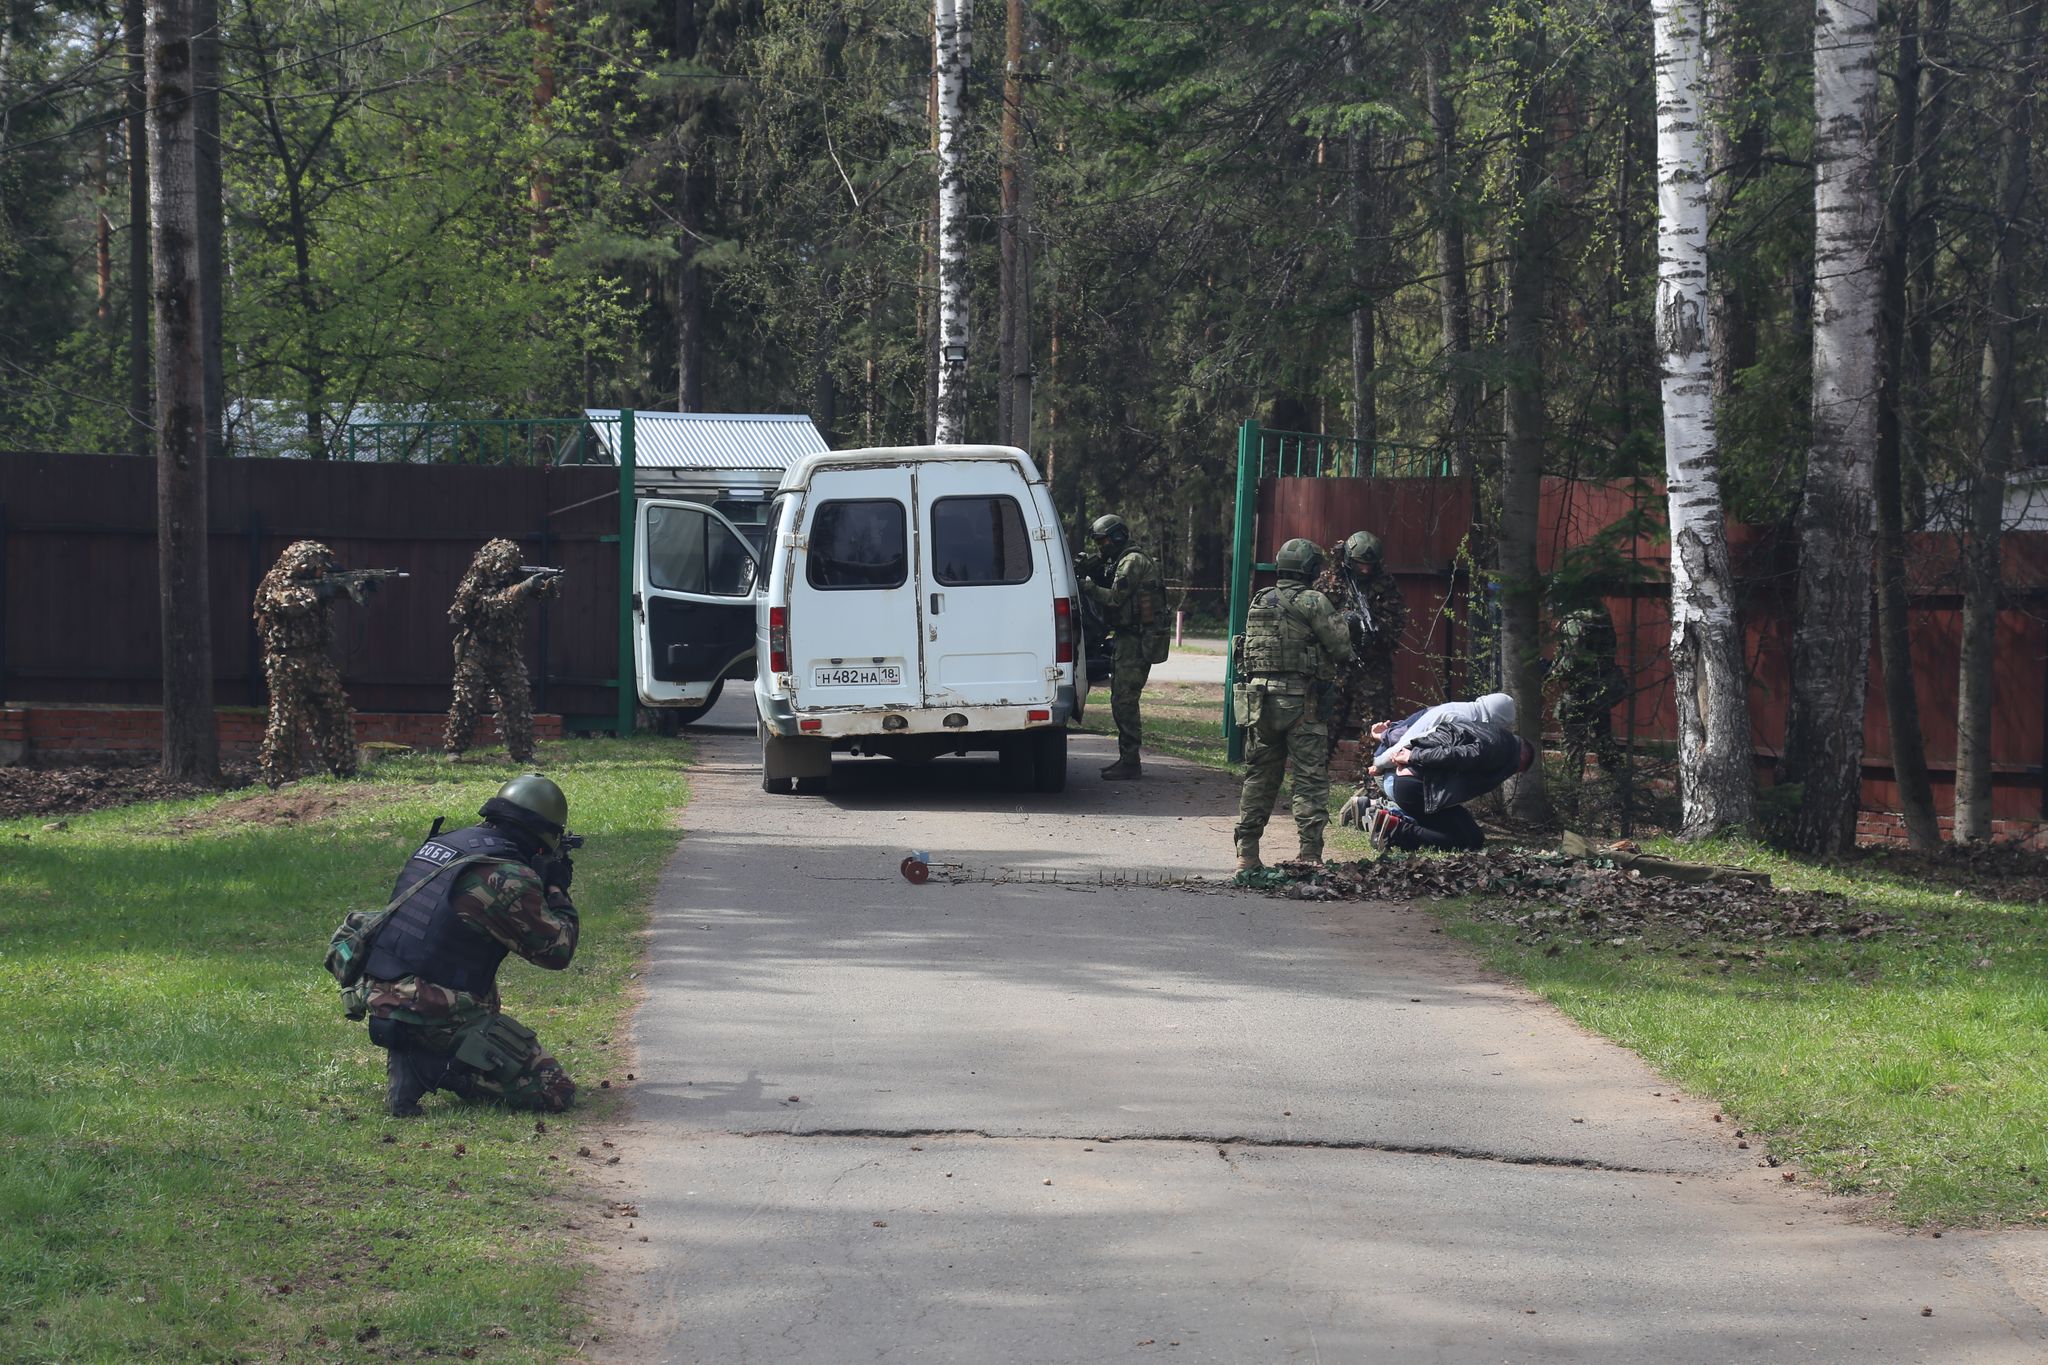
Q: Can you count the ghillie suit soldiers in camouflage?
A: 2